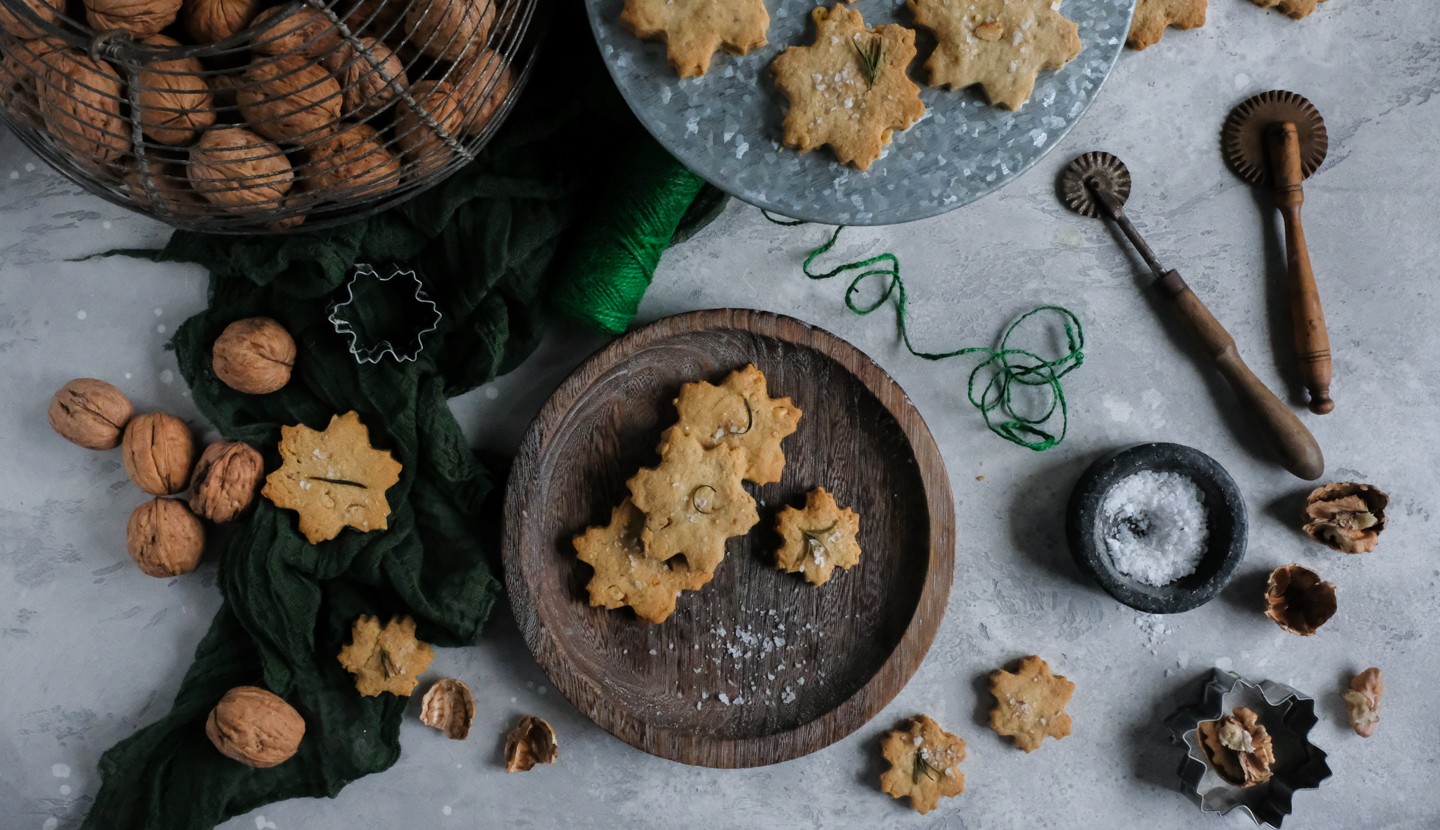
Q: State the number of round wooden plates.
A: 1